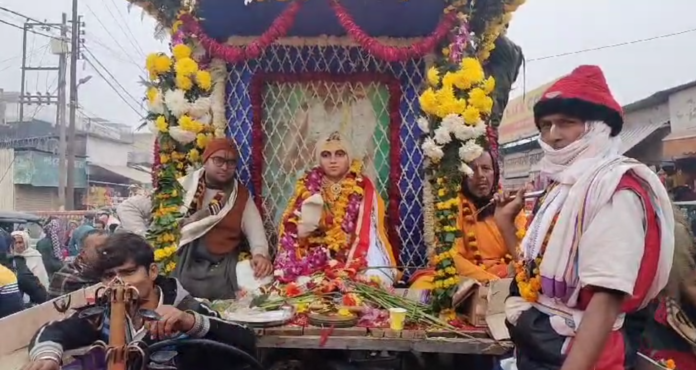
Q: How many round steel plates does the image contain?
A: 2